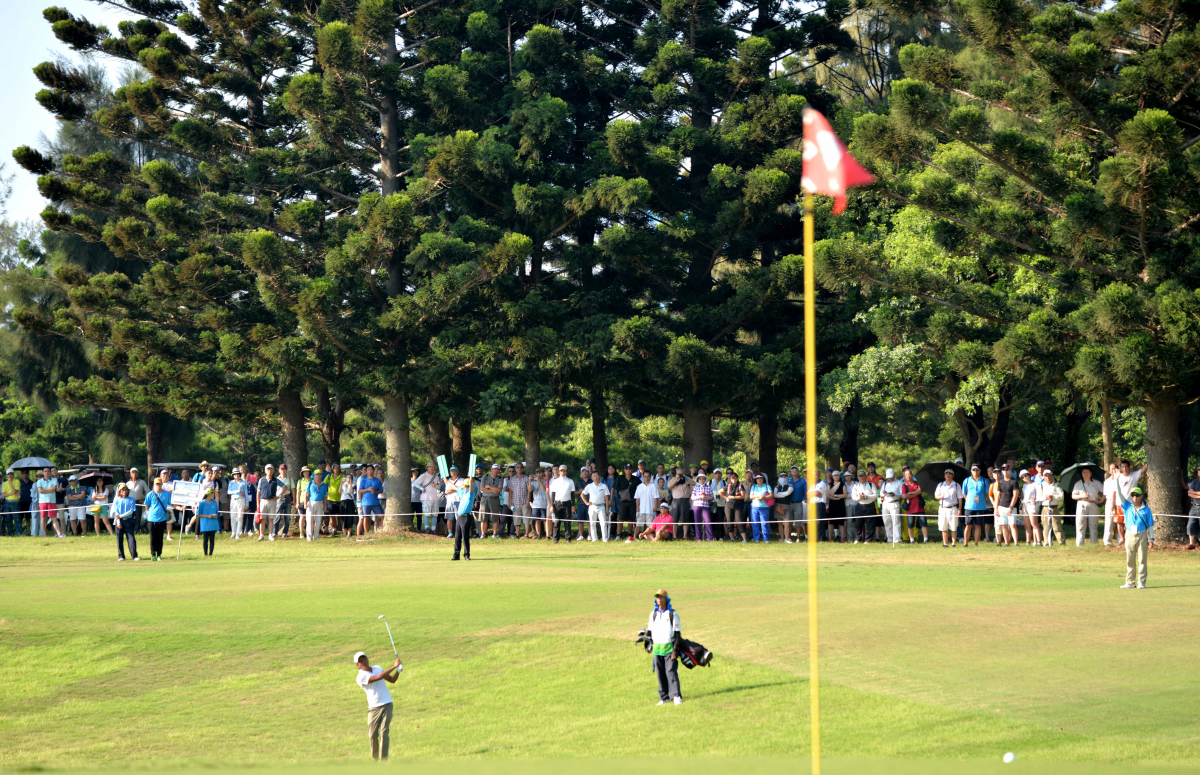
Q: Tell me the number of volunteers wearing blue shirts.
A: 5